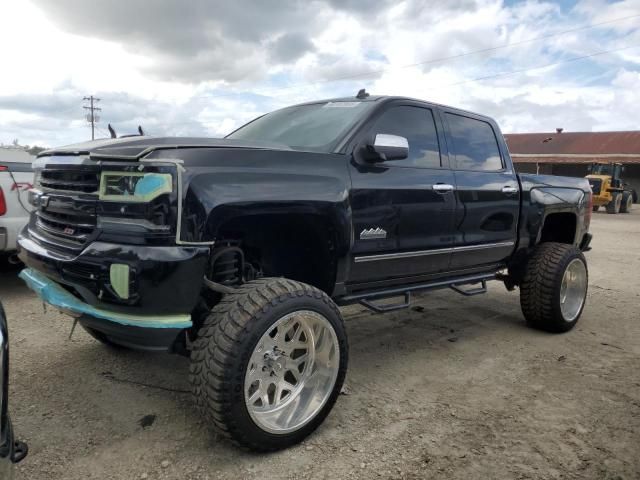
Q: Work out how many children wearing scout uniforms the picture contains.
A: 0